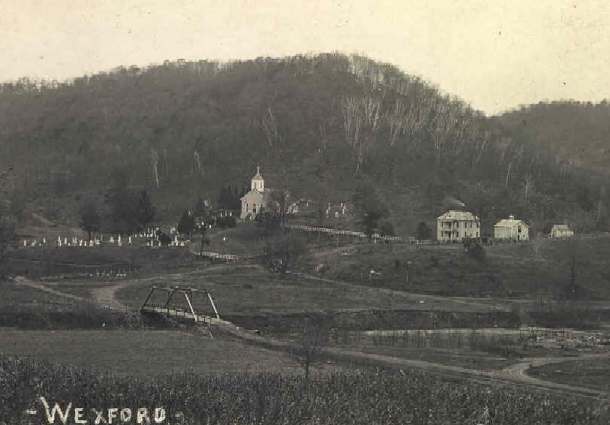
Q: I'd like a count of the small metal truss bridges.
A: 1